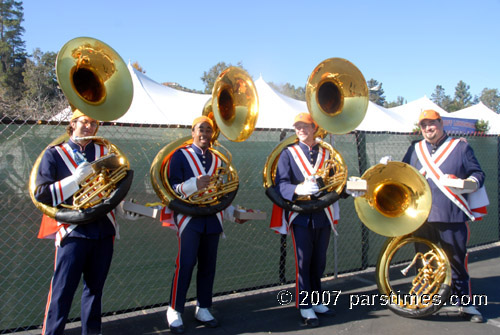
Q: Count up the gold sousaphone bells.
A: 4